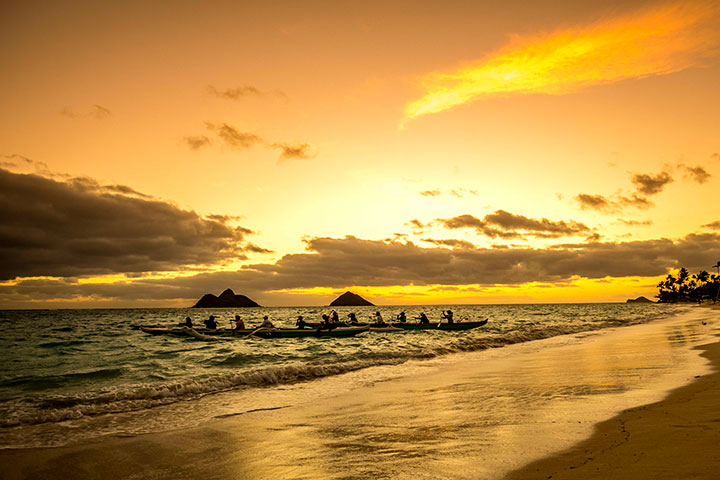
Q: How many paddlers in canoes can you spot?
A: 12